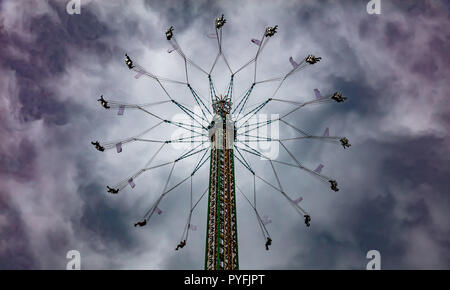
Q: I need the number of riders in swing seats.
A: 15